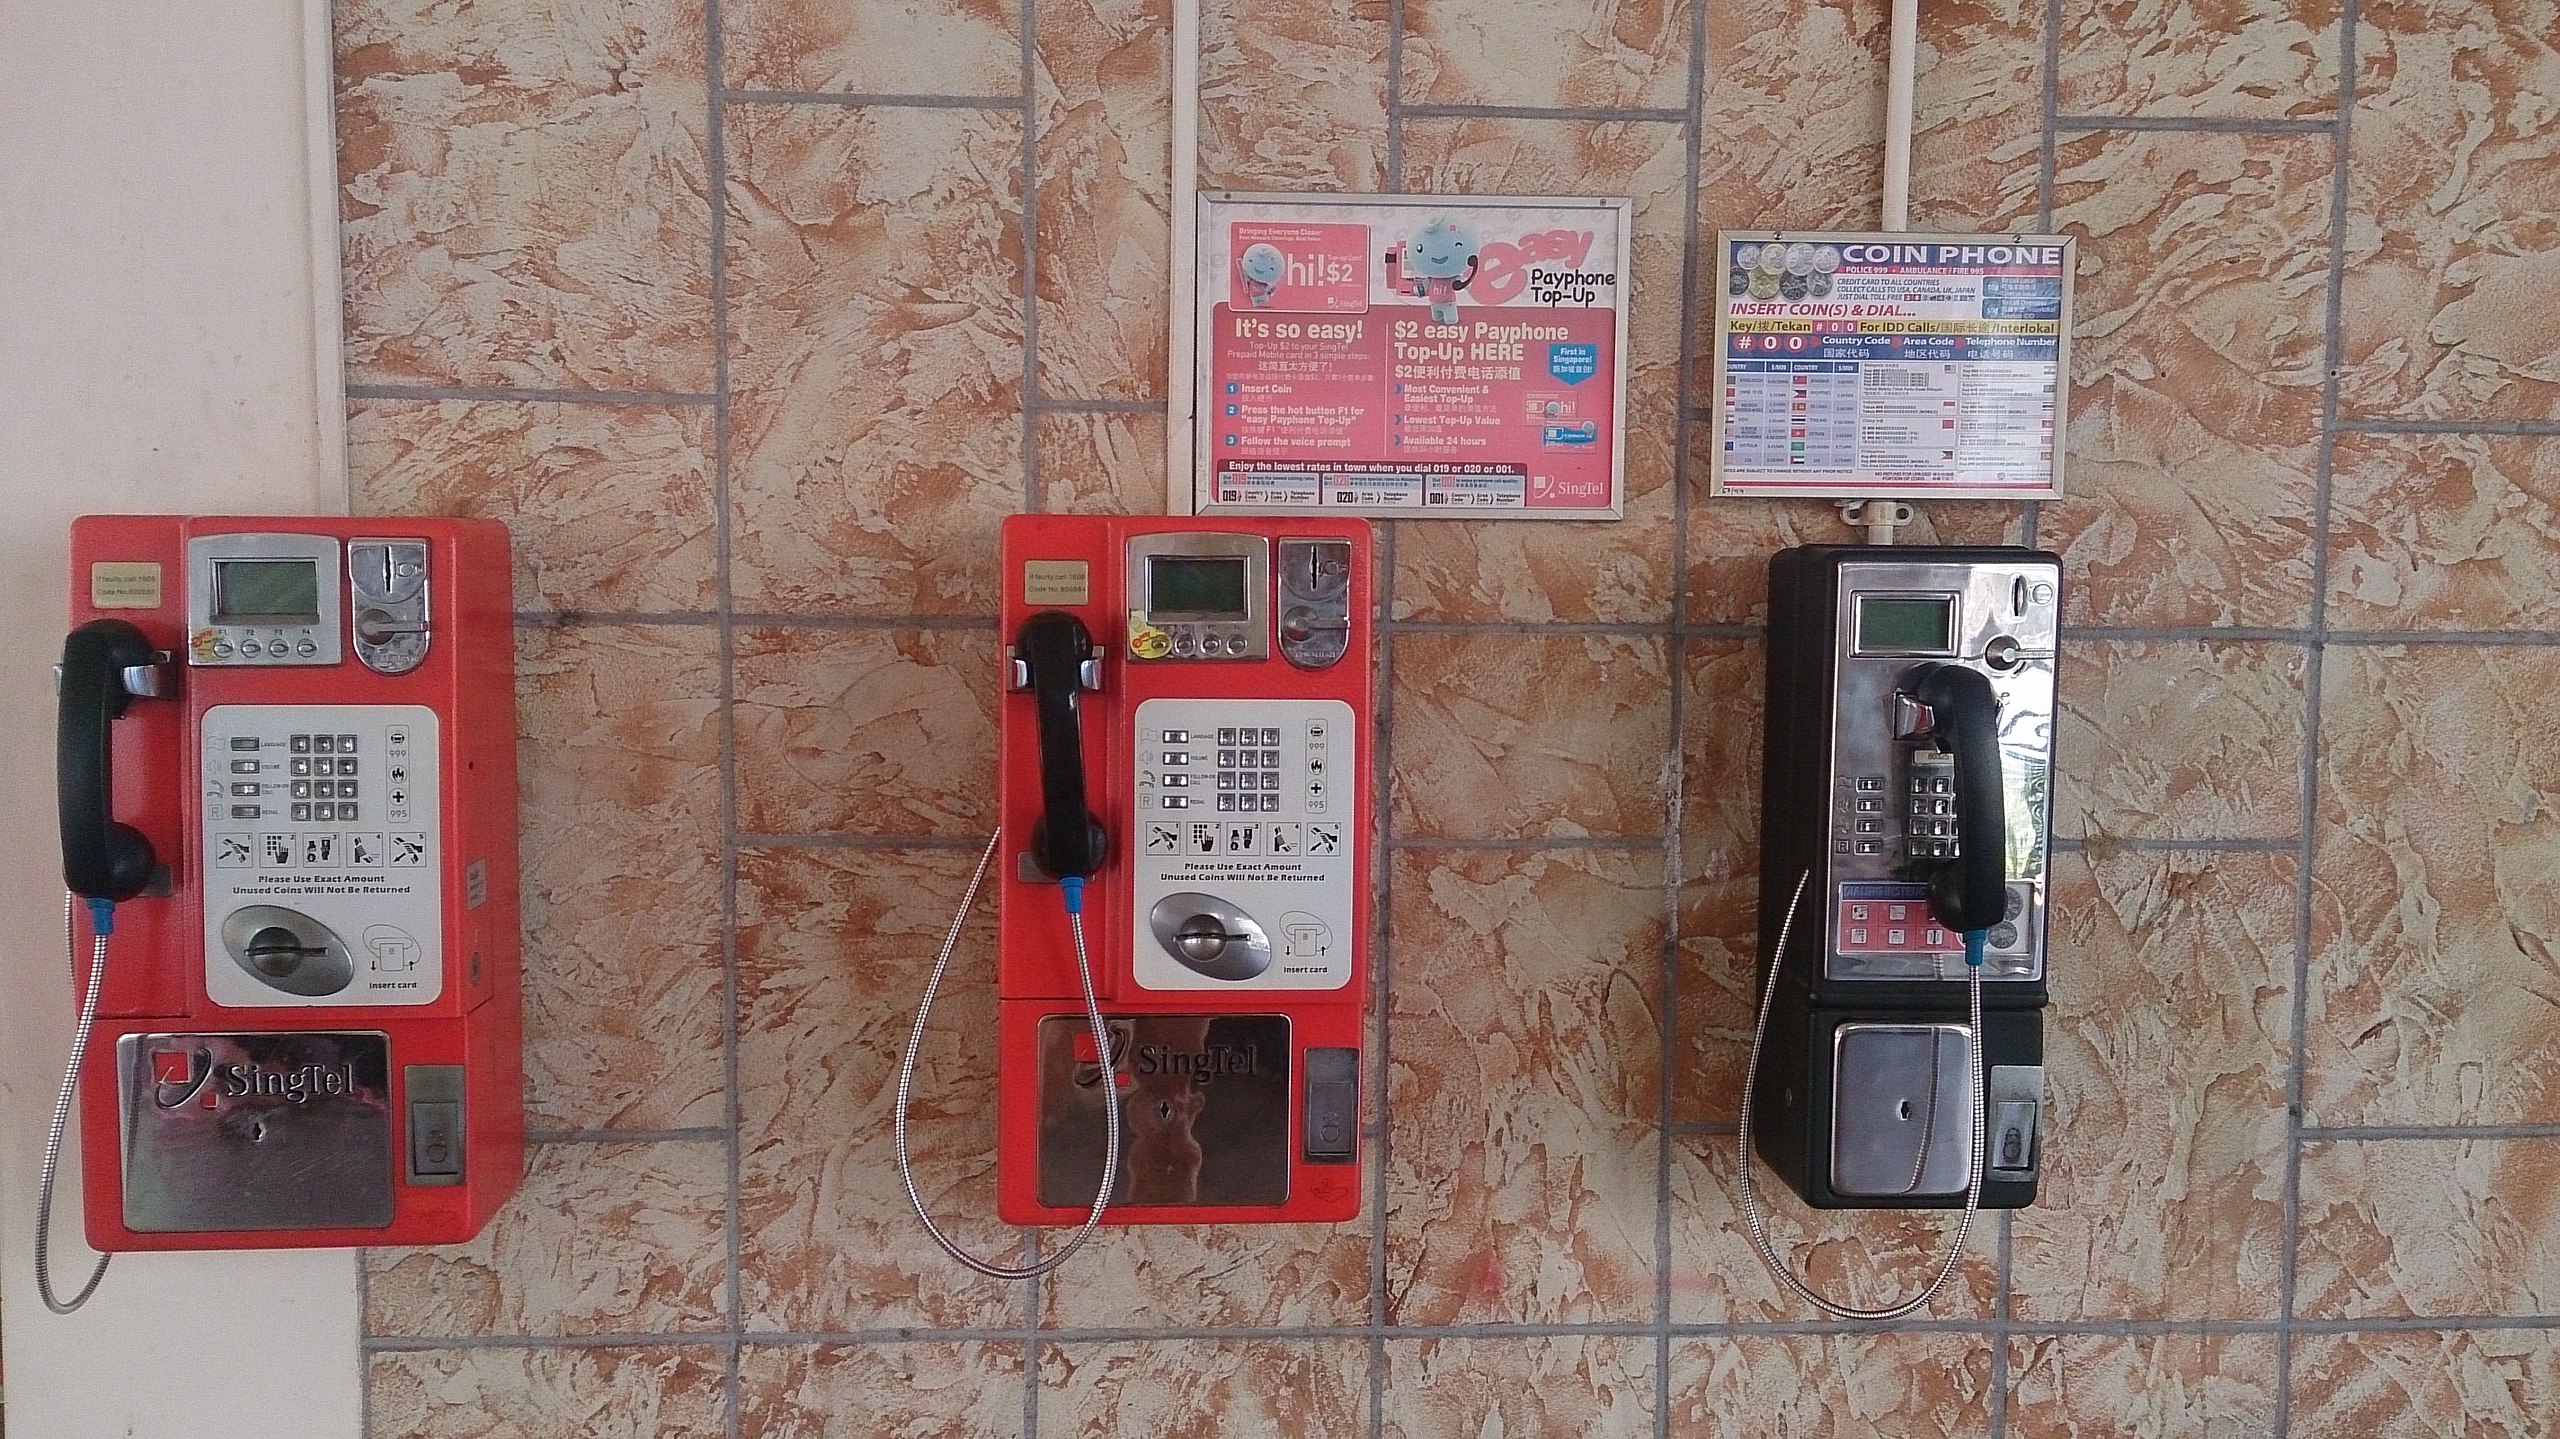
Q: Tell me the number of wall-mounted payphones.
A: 3